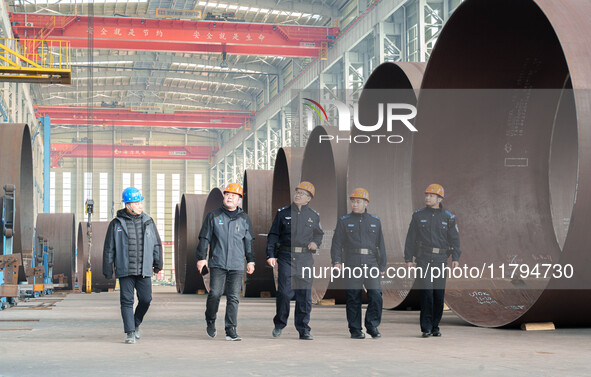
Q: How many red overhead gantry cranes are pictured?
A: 3